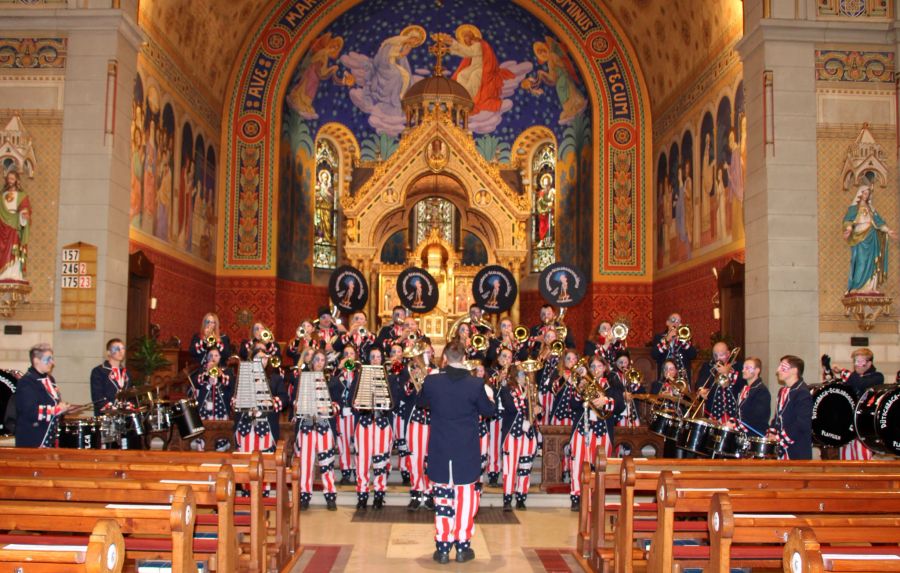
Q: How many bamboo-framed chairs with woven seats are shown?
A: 0